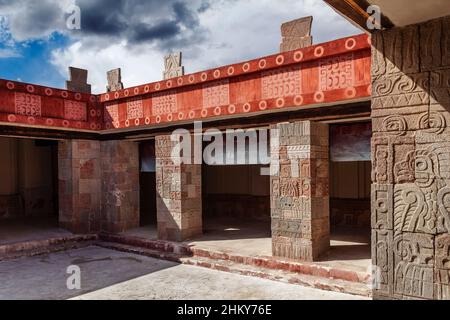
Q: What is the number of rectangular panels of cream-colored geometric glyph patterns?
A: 8